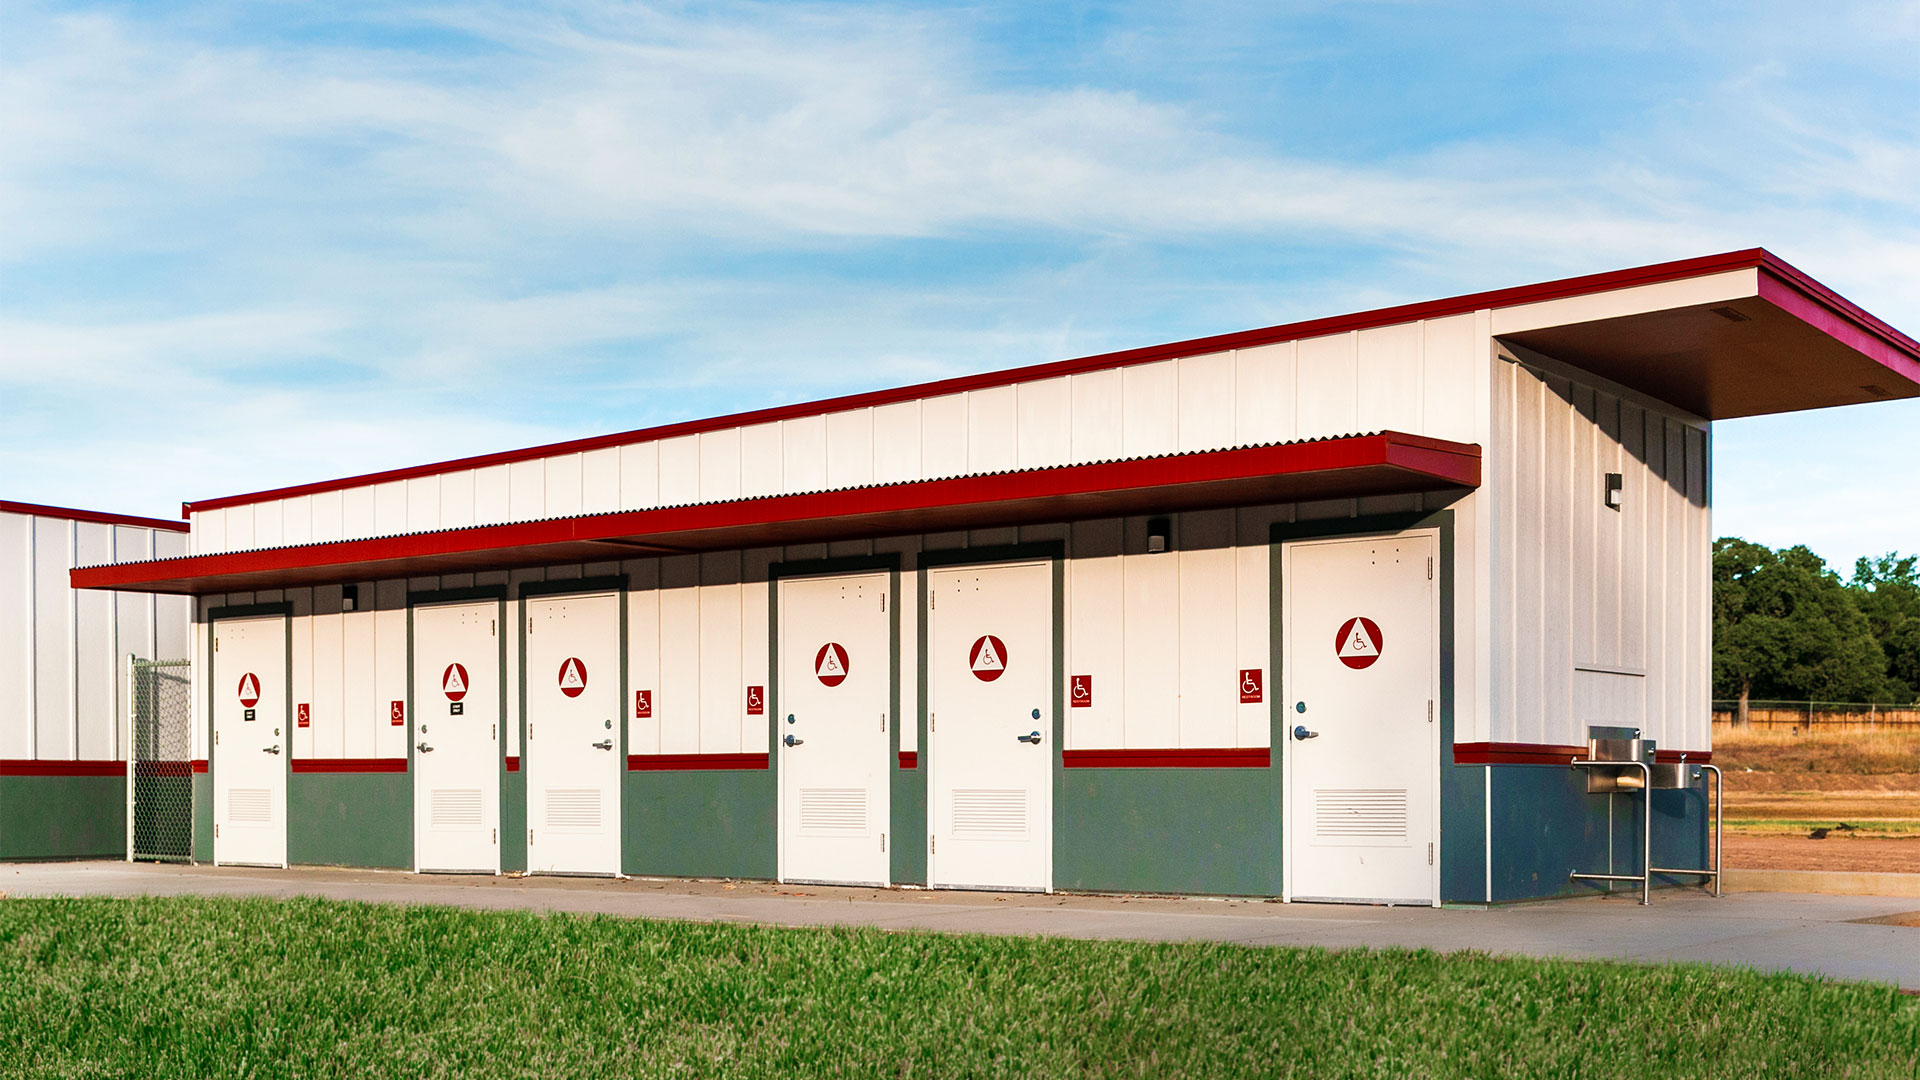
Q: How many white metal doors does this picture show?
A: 6